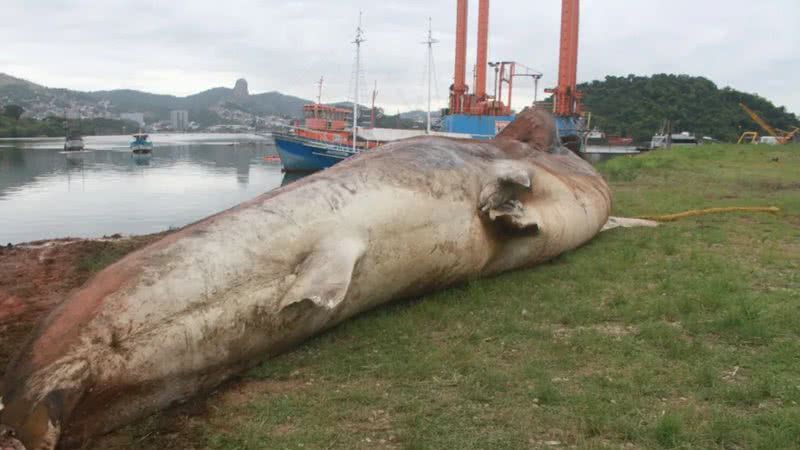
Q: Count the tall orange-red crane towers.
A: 3